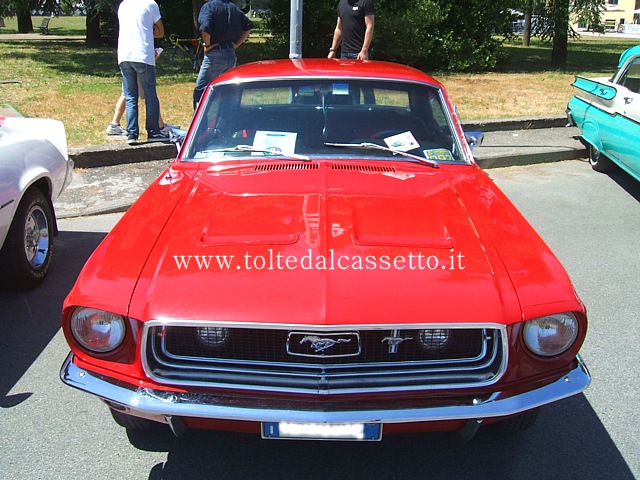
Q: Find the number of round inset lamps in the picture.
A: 4